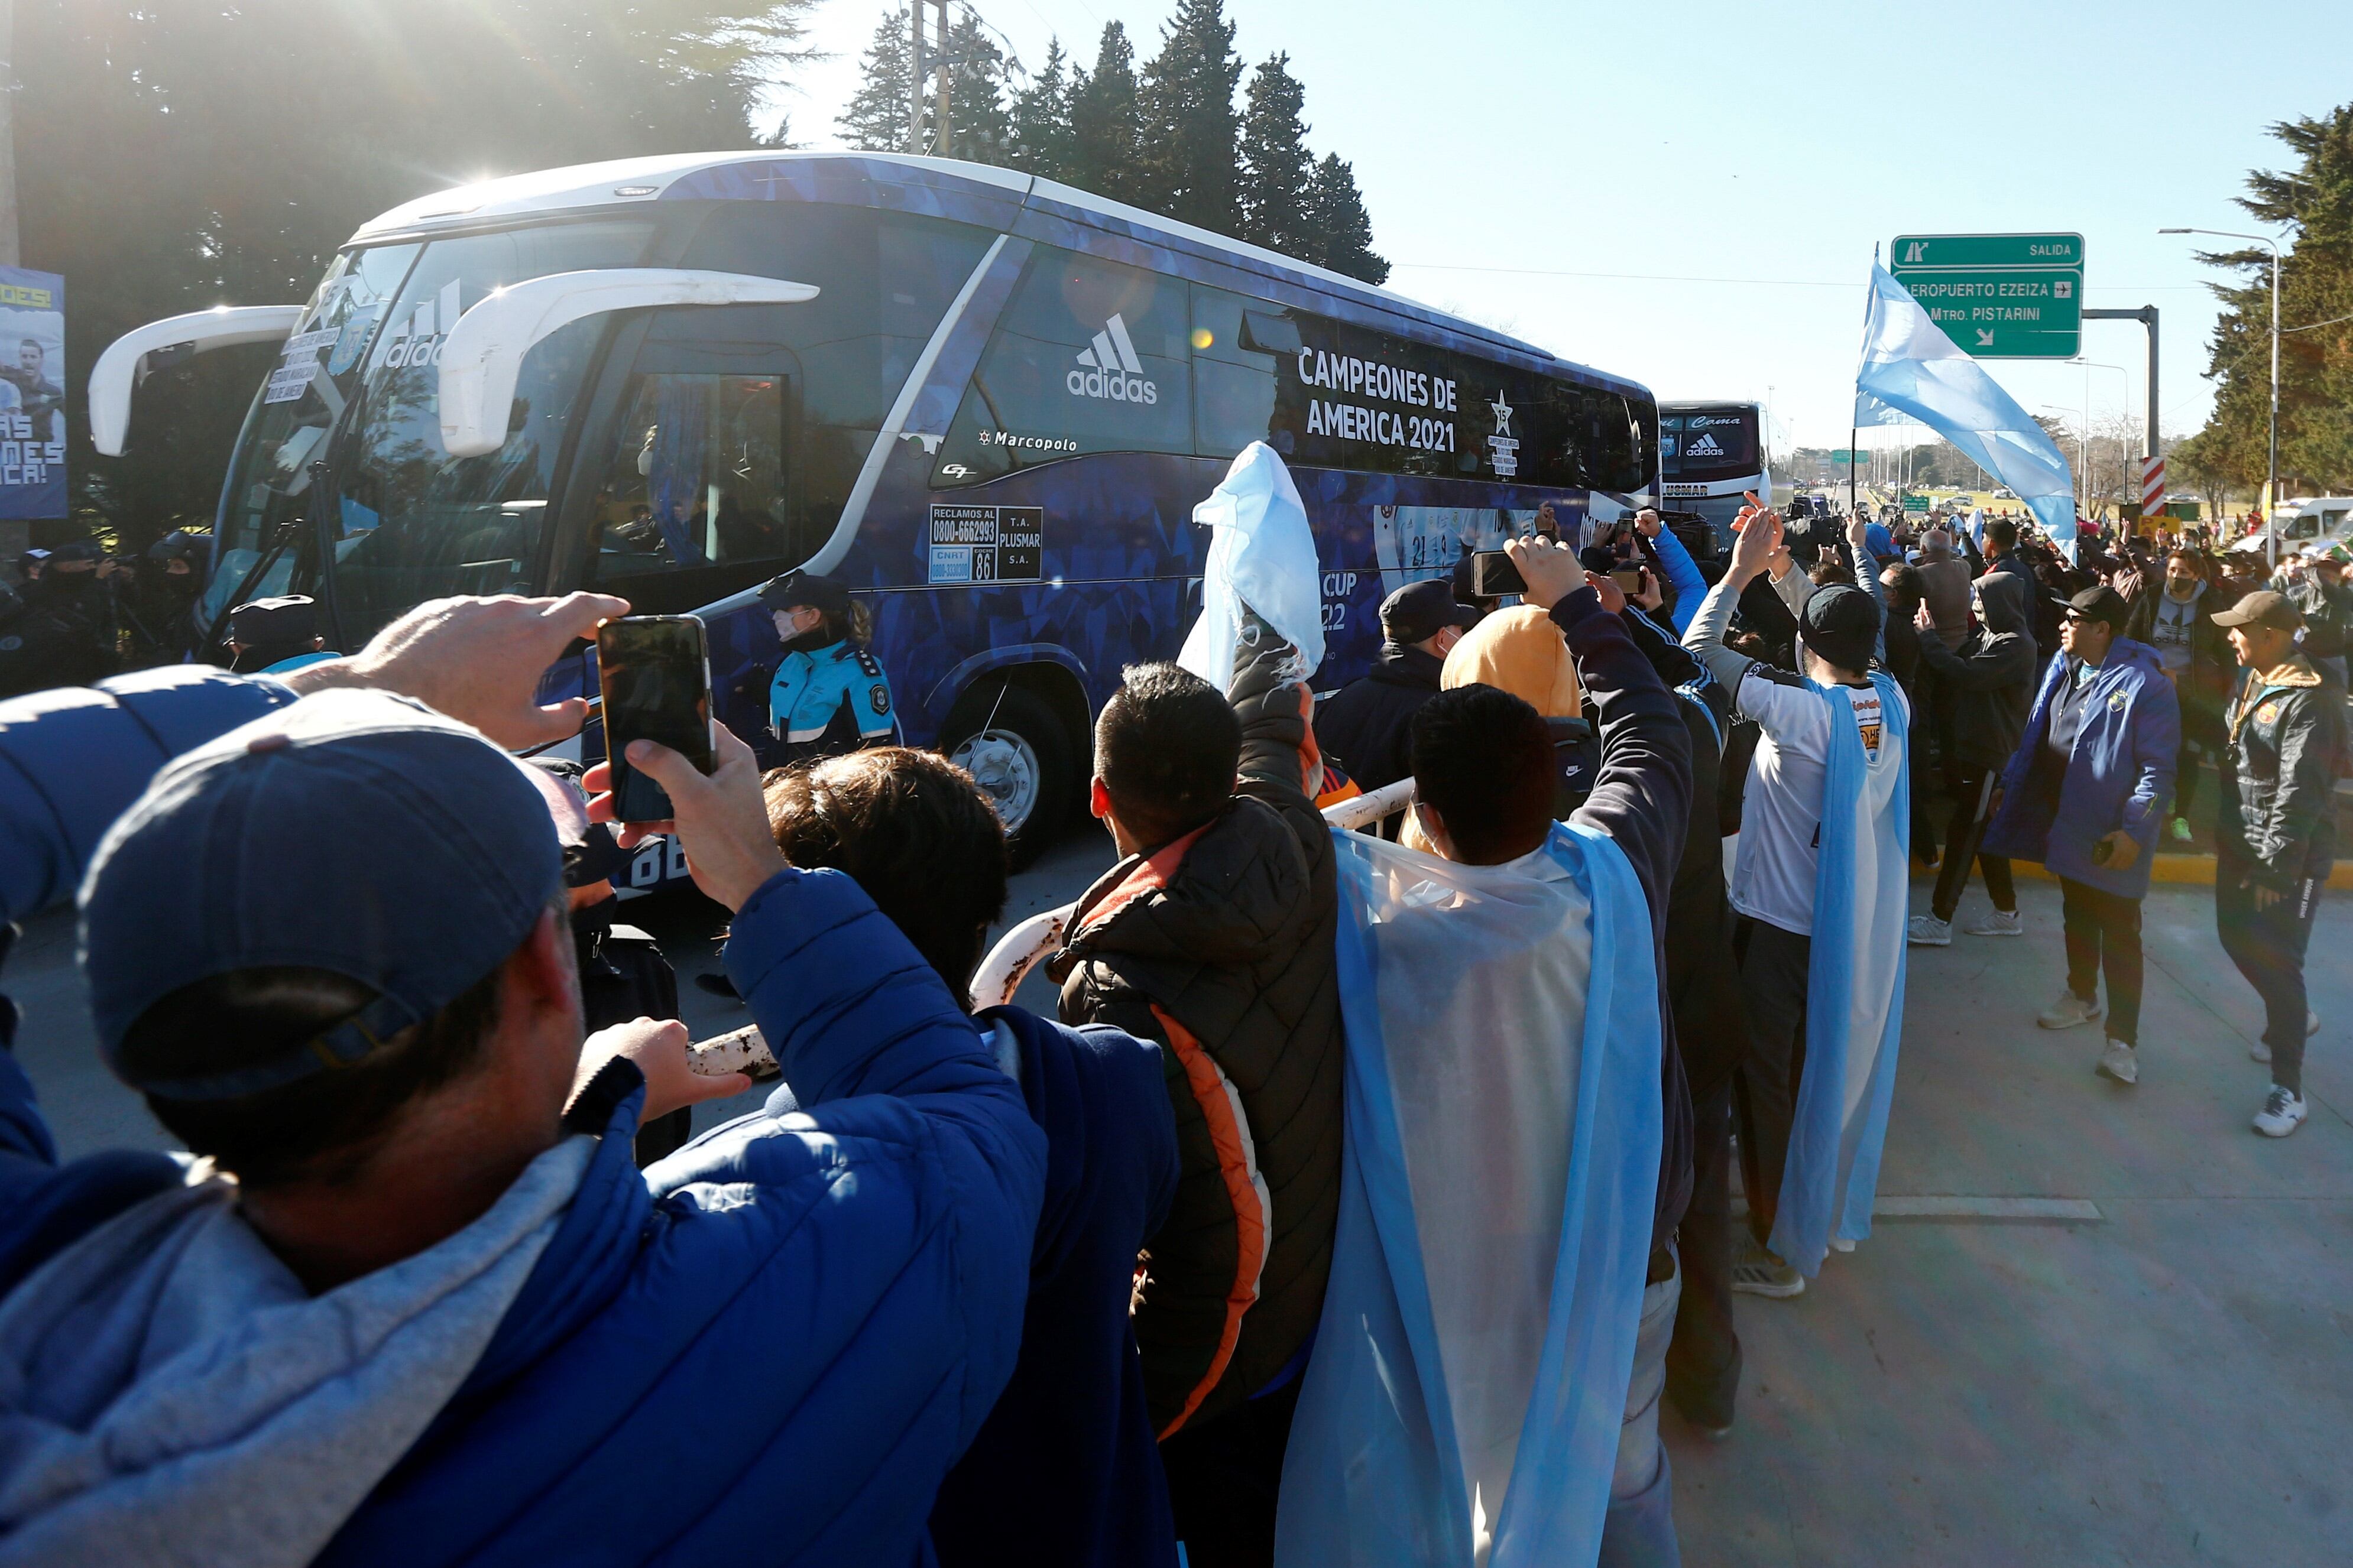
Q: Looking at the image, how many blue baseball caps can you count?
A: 1